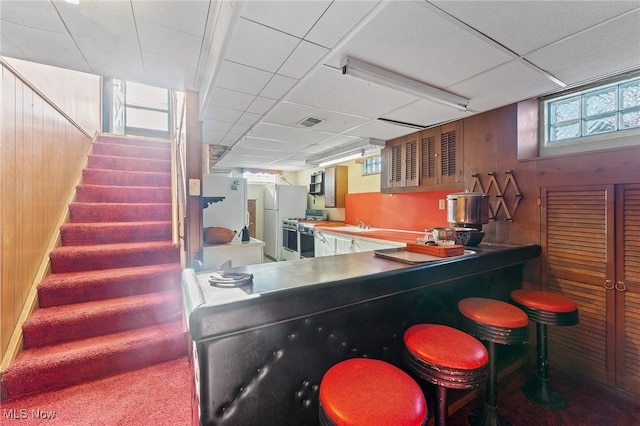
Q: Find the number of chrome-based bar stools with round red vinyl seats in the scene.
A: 4